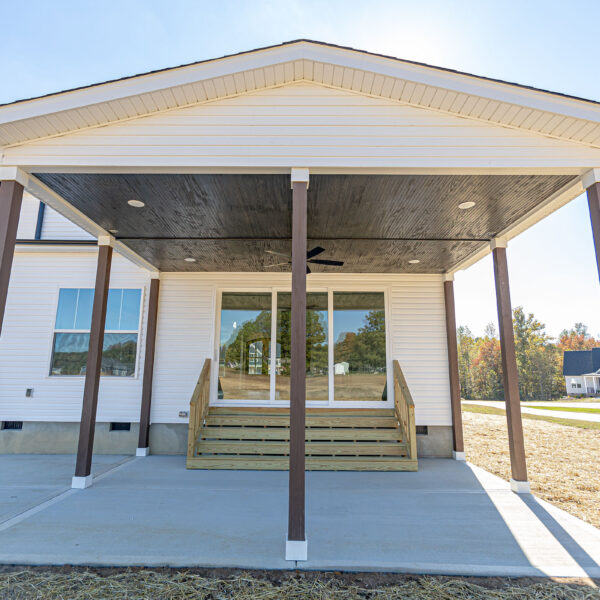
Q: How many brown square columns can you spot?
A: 7